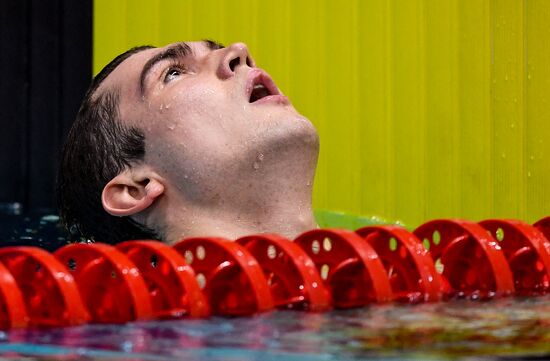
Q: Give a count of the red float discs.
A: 11